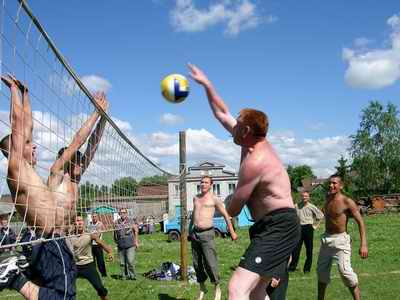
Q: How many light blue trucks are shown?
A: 1